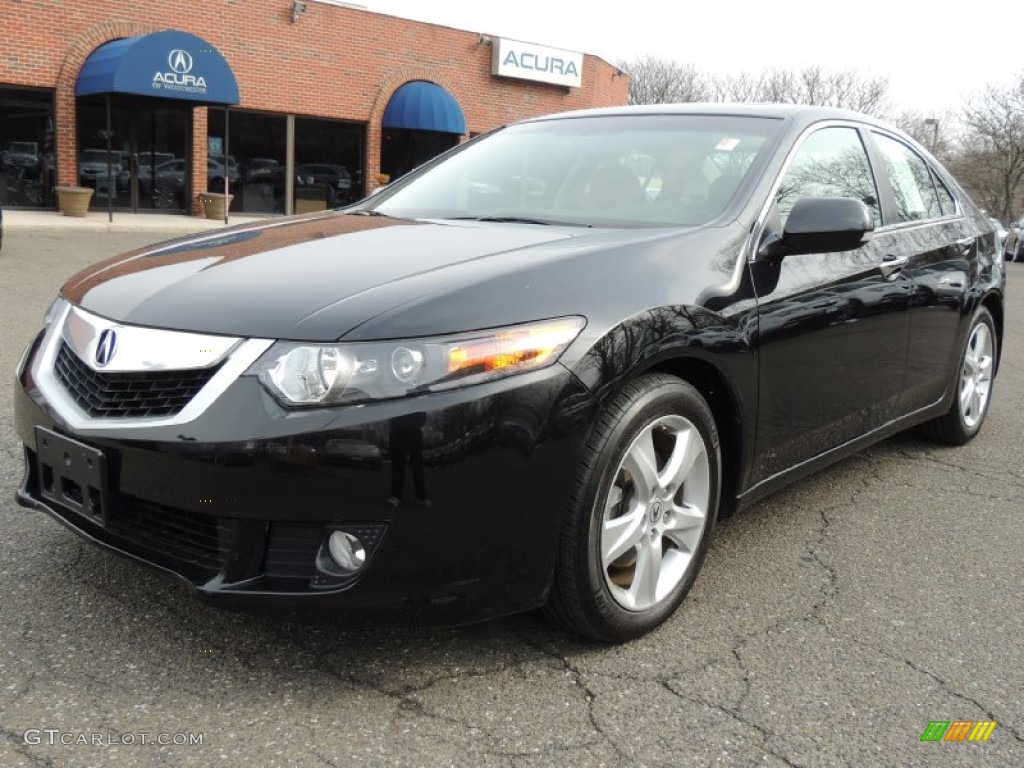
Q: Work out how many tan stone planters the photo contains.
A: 2